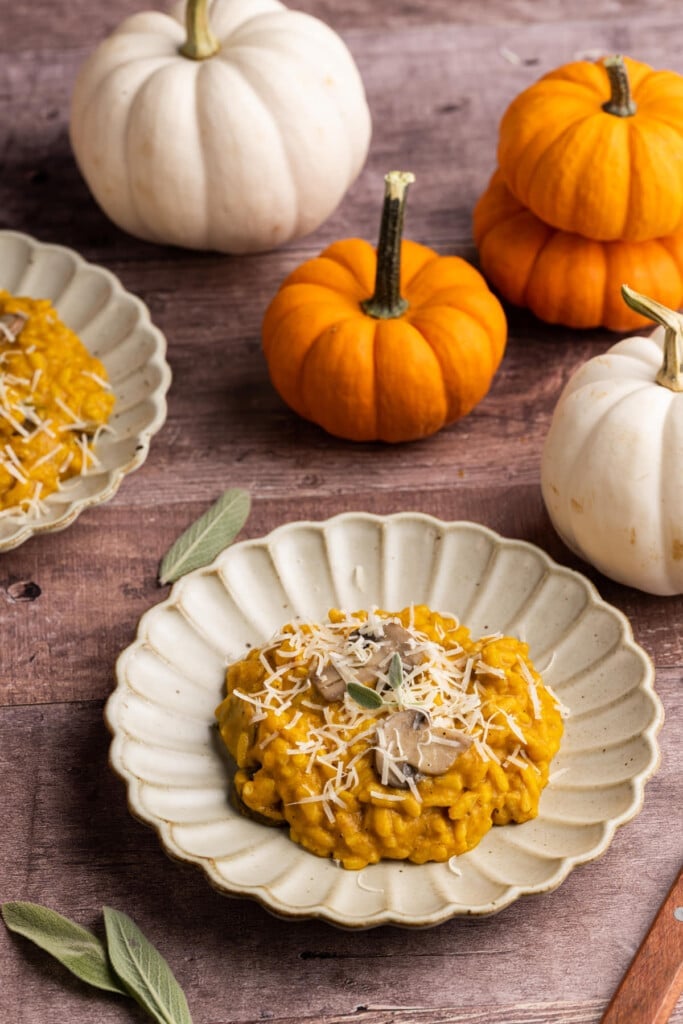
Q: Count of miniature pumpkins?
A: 5